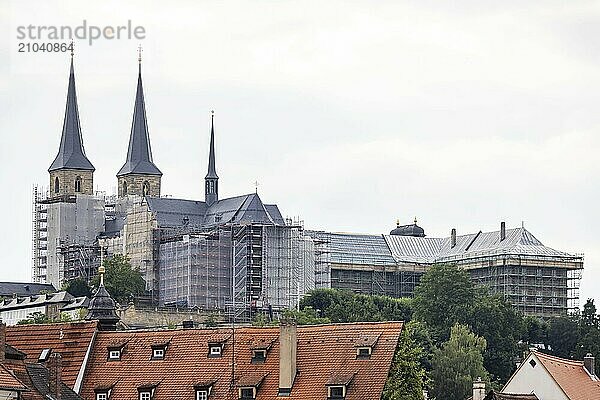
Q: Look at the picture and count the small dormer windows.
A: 10